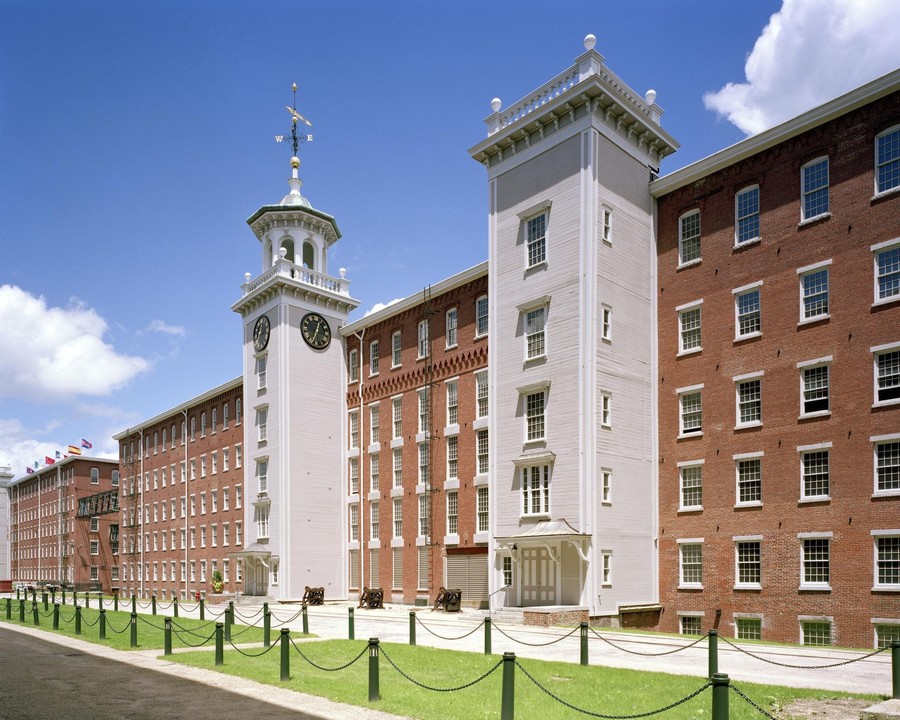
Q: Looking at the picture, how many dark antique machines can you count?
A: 3